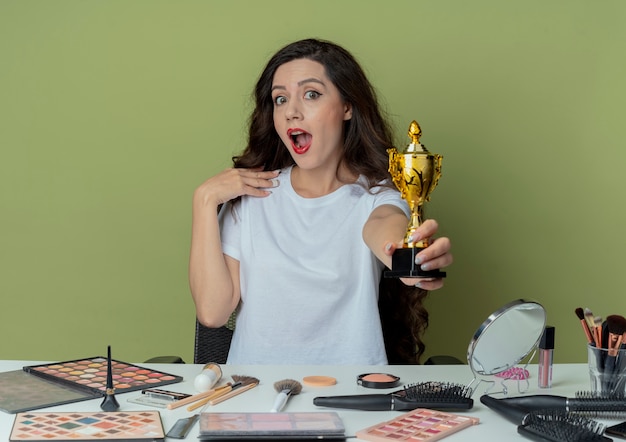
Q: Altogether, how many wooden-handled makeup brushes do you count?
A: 3